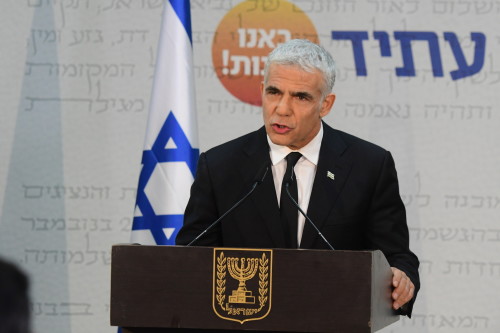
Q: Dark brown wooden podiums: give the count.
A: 1